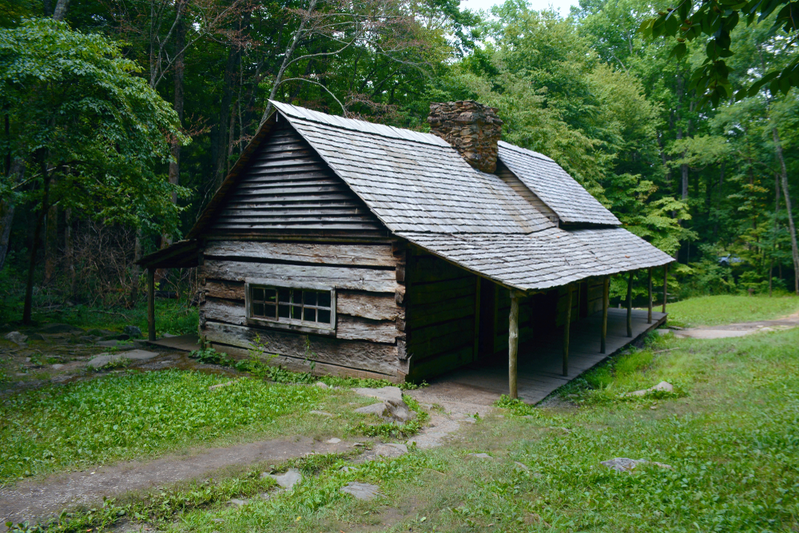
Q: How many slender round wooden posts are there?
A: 7